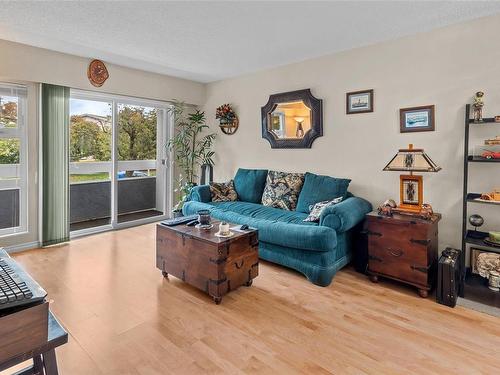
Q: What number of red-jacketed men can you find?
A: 0